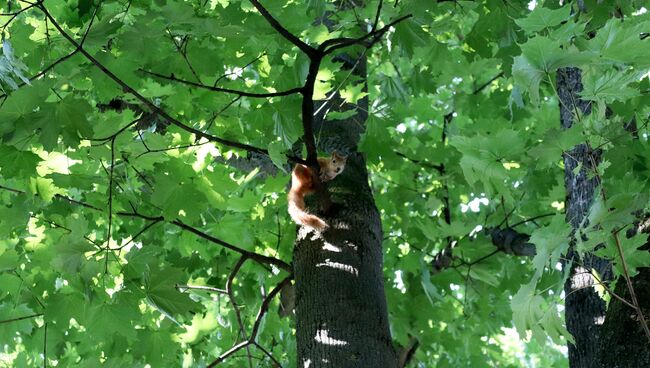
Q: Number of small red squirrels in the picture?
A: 1